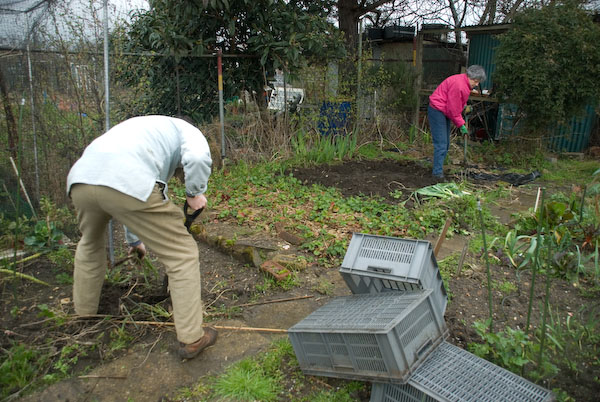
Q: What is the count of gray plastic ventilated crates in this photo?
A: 3